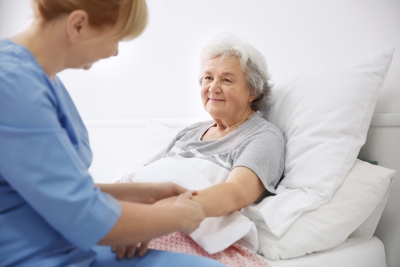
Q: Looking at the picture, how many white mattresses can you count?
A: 1